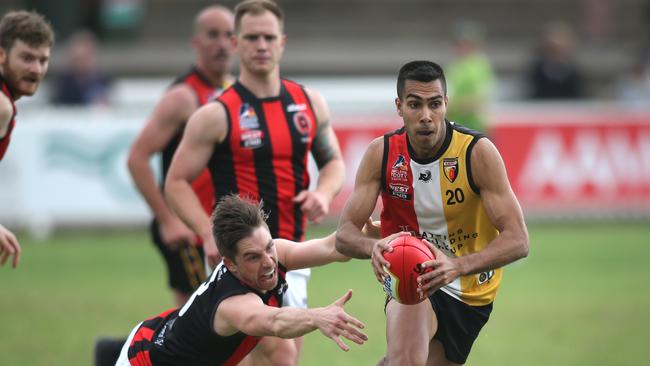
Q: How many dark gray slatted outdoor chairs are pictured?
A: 0